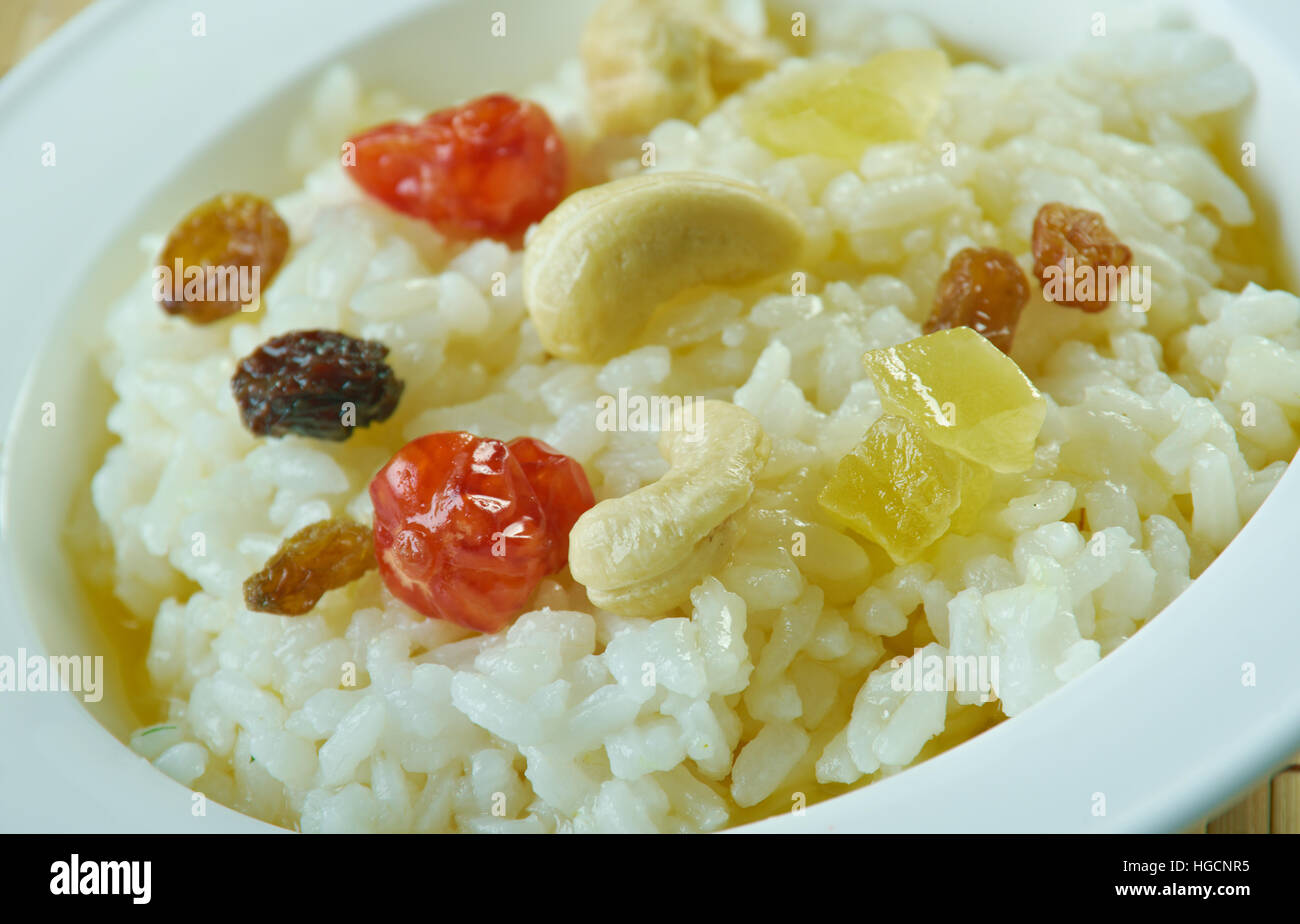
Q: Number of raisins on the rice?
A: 5